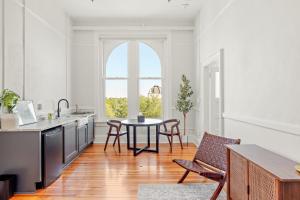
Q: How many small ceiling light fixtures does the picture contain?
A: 2